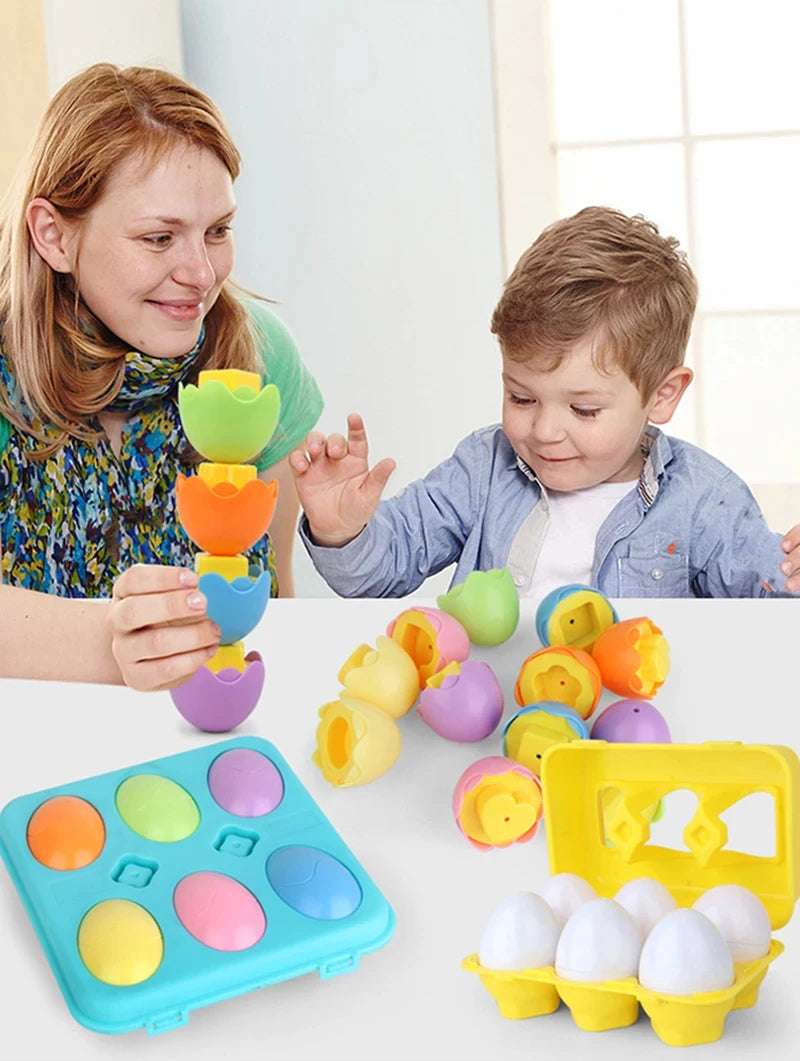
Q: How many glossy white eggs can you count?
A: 6